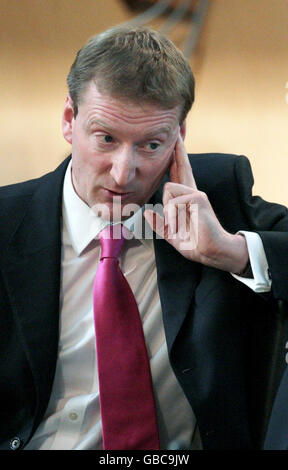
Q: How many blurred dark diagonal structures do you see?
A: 3